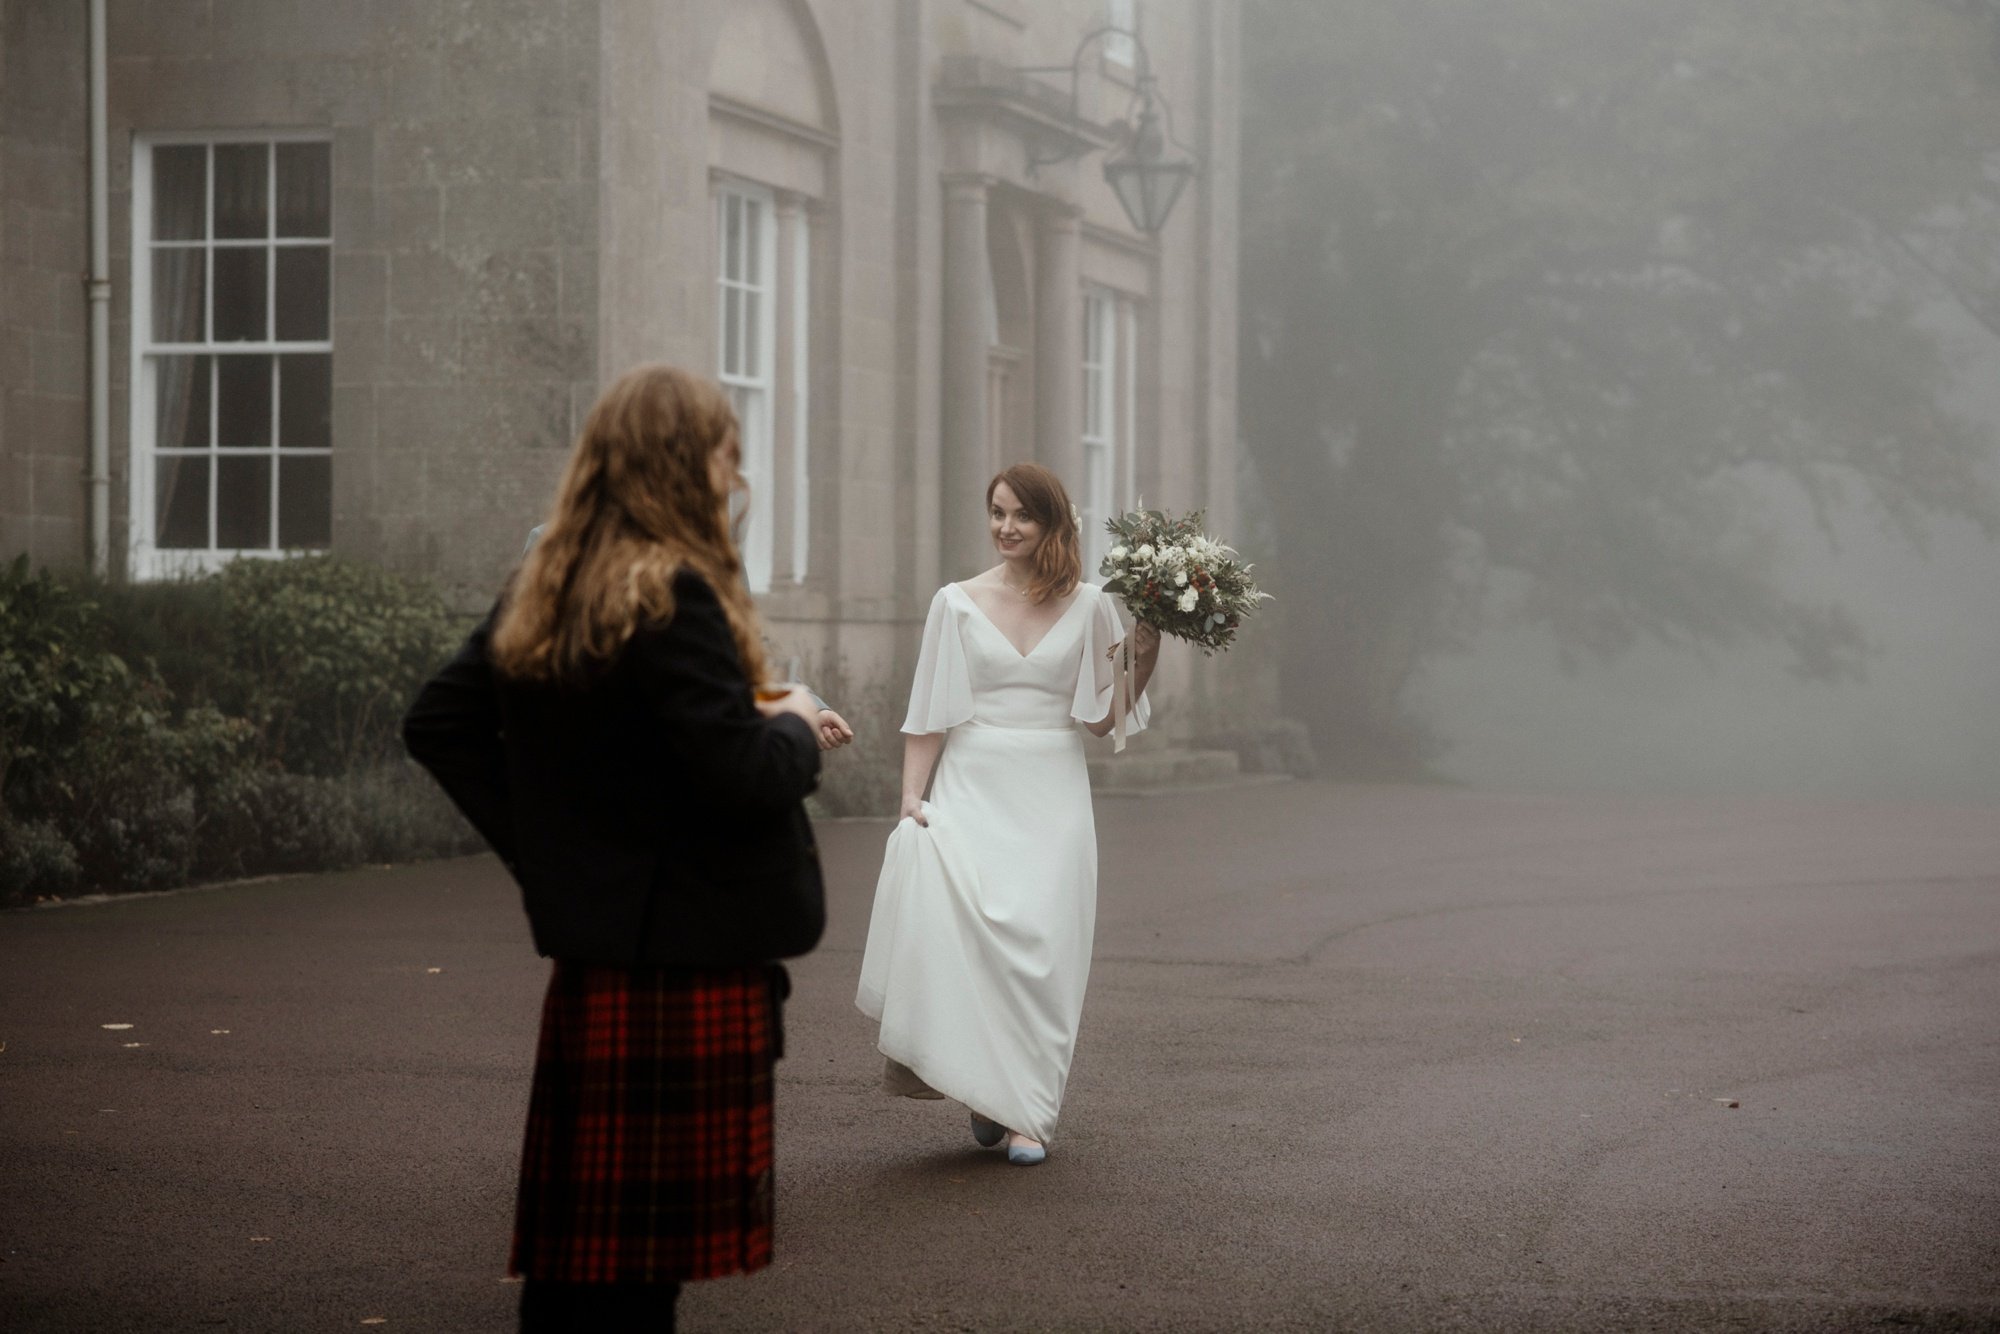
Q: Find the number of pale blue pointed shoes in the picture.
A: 2